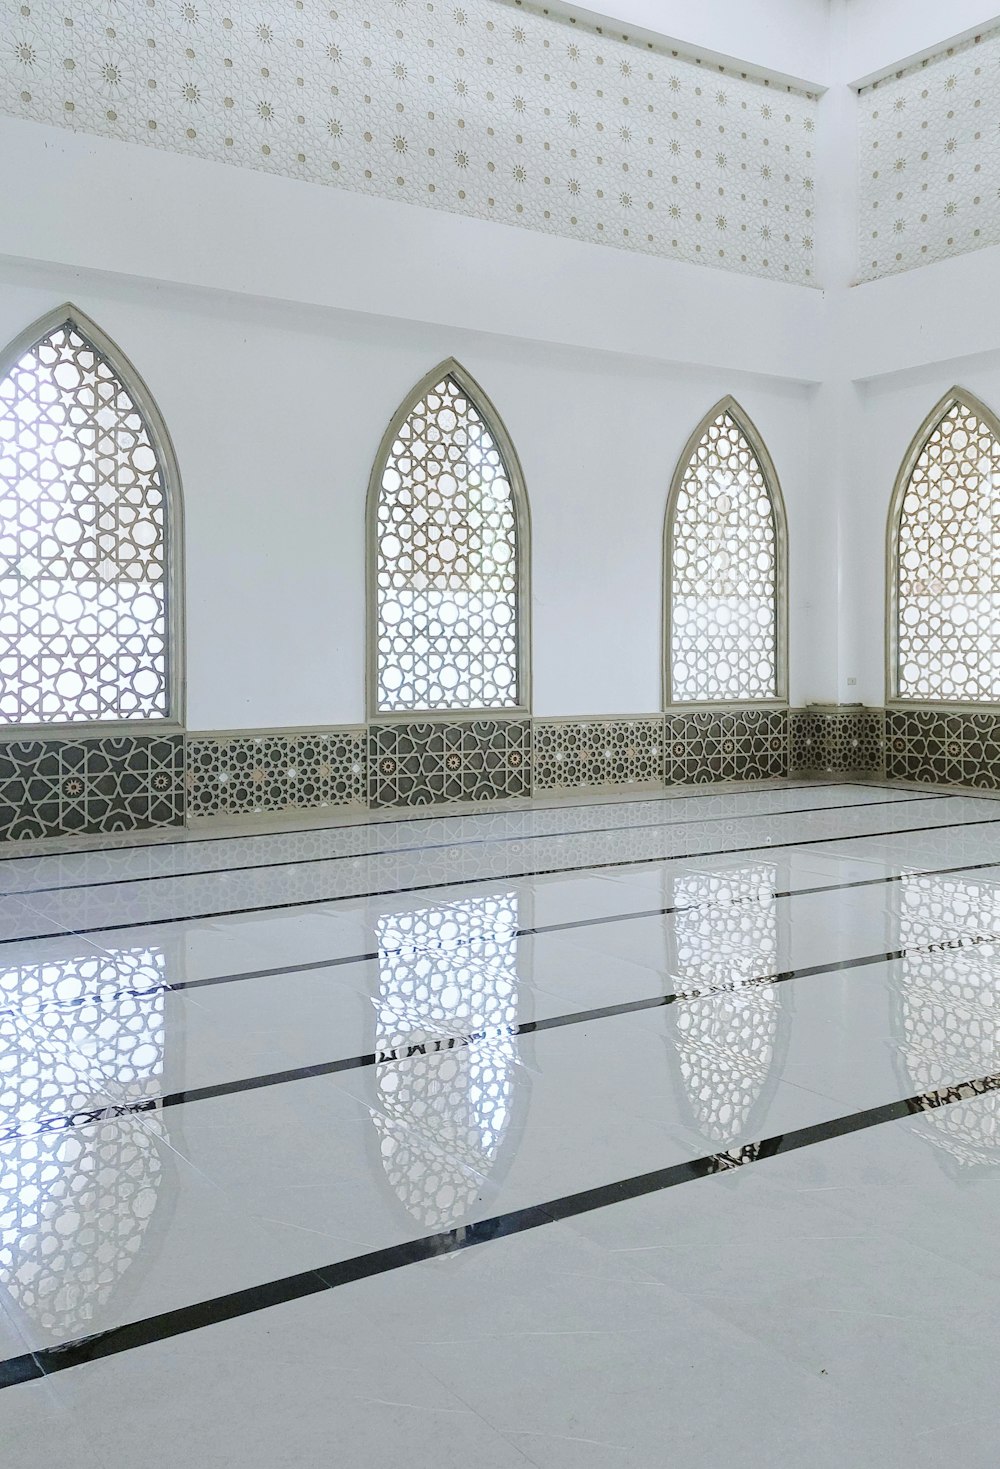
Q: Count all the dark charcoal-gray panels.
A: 4